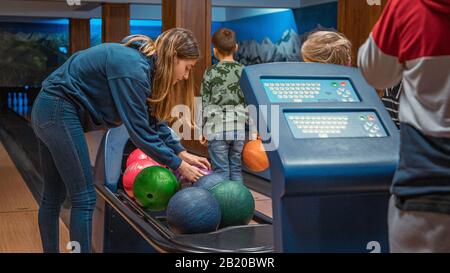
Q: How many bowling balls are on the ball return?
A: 7